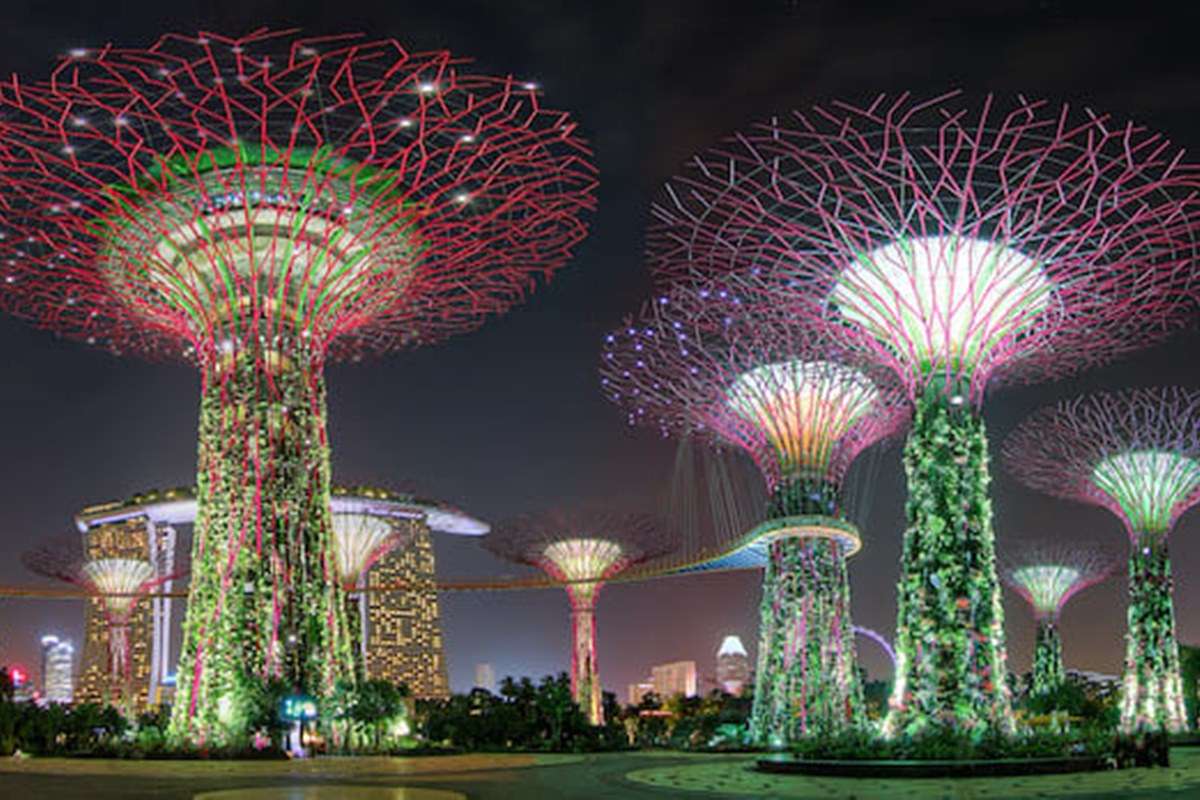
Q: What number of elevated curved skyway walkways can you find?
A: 1